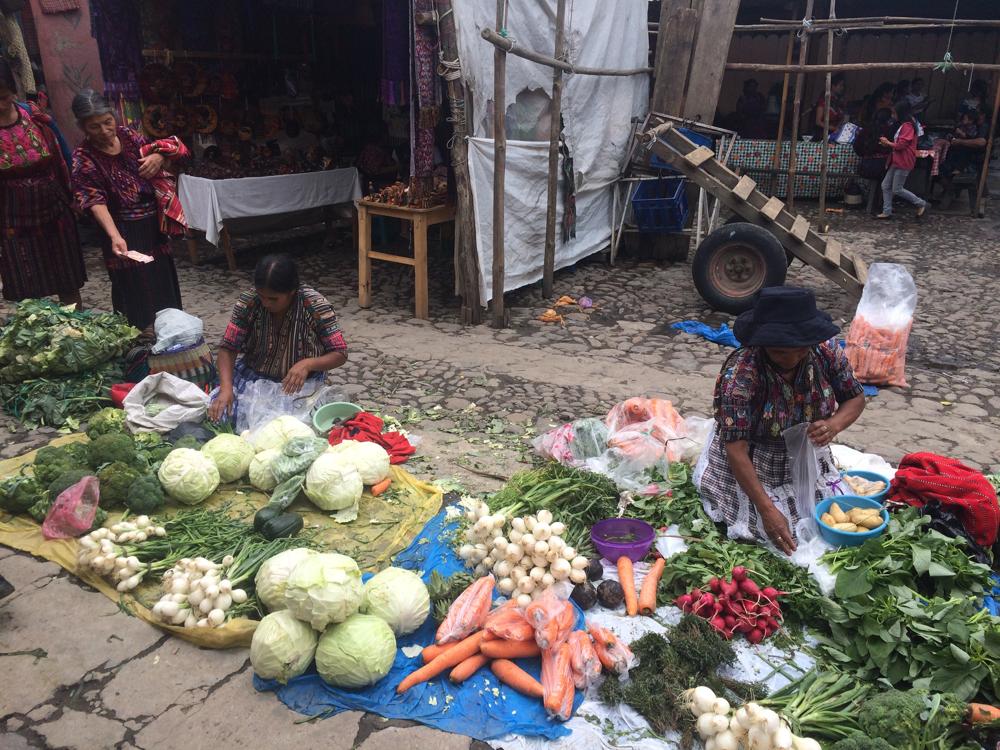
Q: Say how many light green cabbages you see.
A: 11